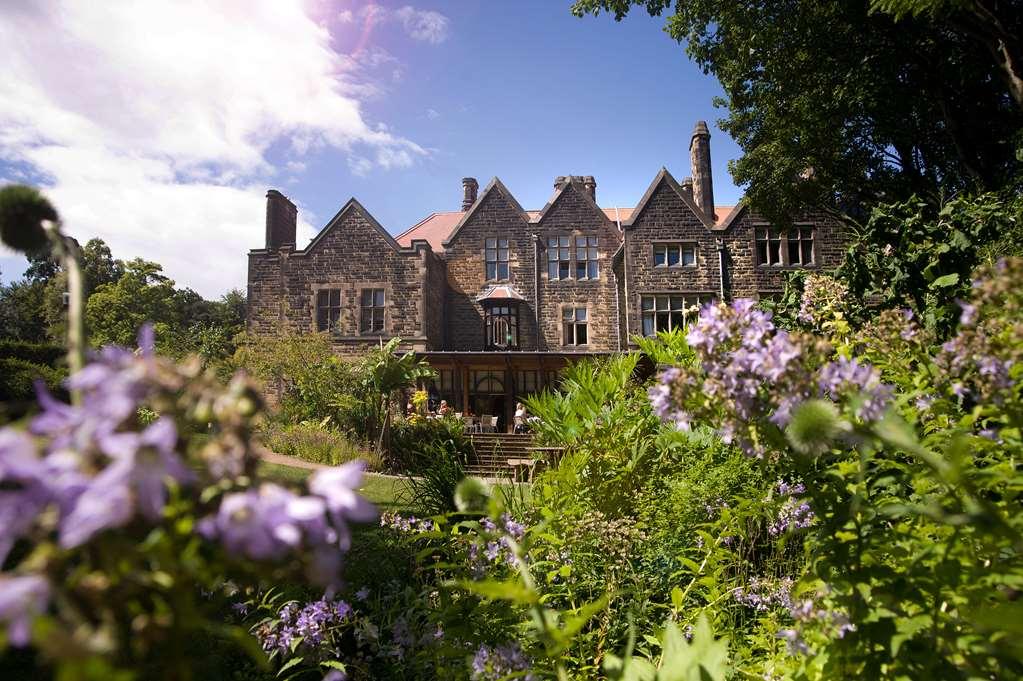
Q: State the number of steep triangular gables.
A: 5